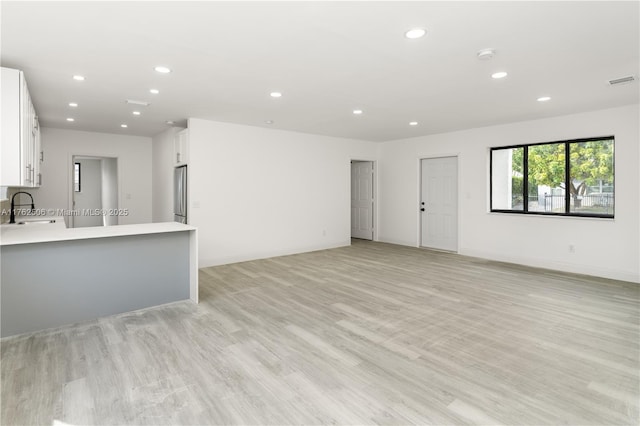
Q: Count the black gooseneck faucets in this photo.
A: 1